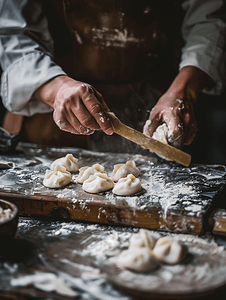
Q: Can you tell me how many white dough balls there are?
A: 9